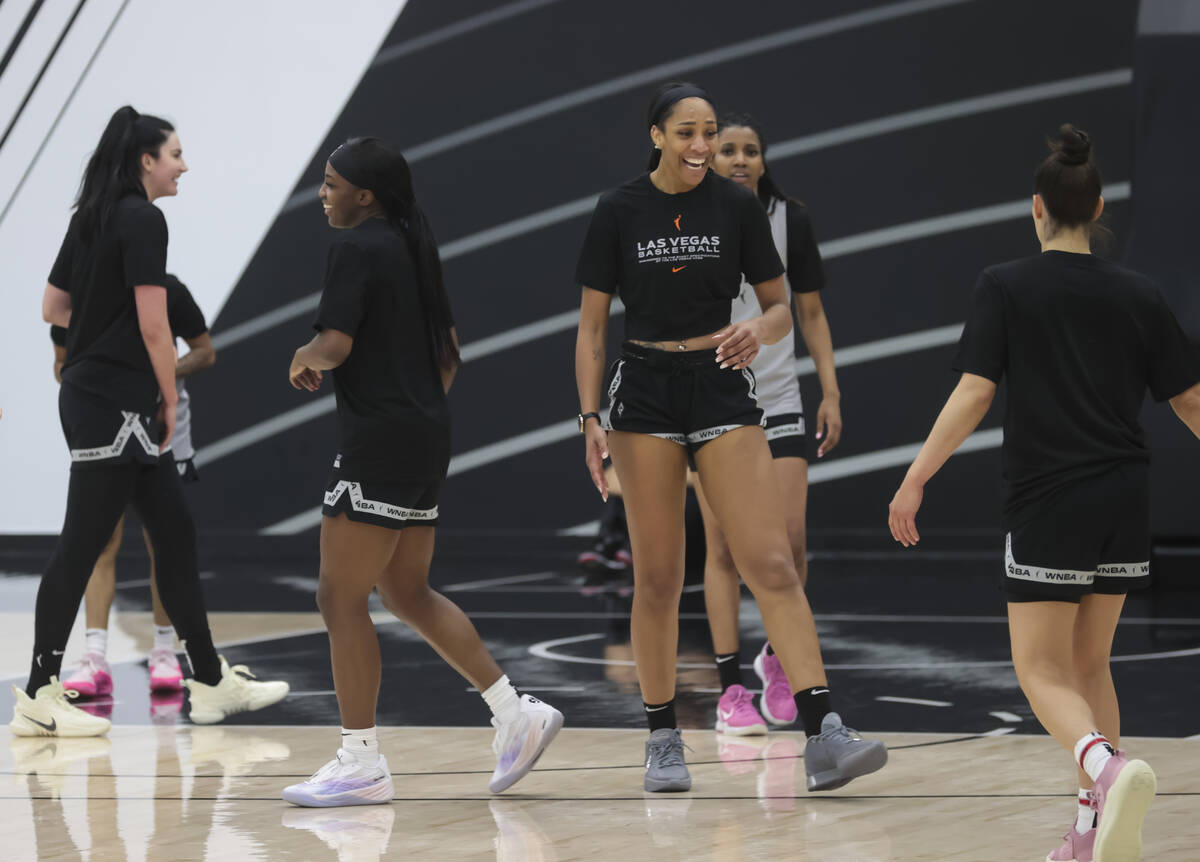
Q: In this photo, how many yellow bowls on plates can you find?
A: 0